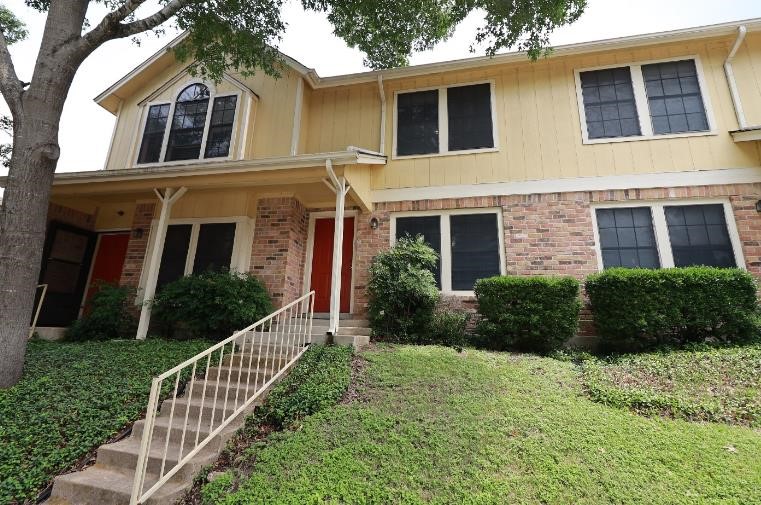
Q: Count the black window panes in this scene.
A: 13